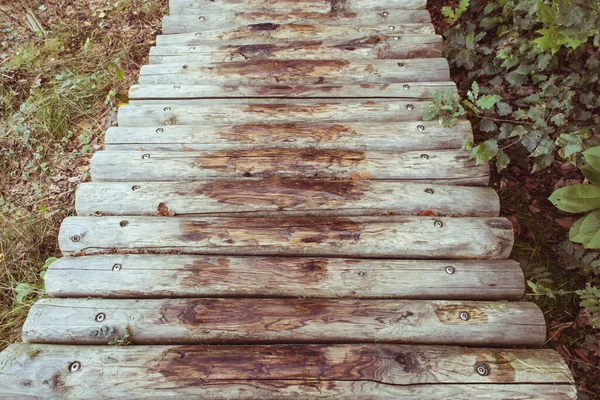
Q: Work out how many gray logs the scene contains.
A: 14